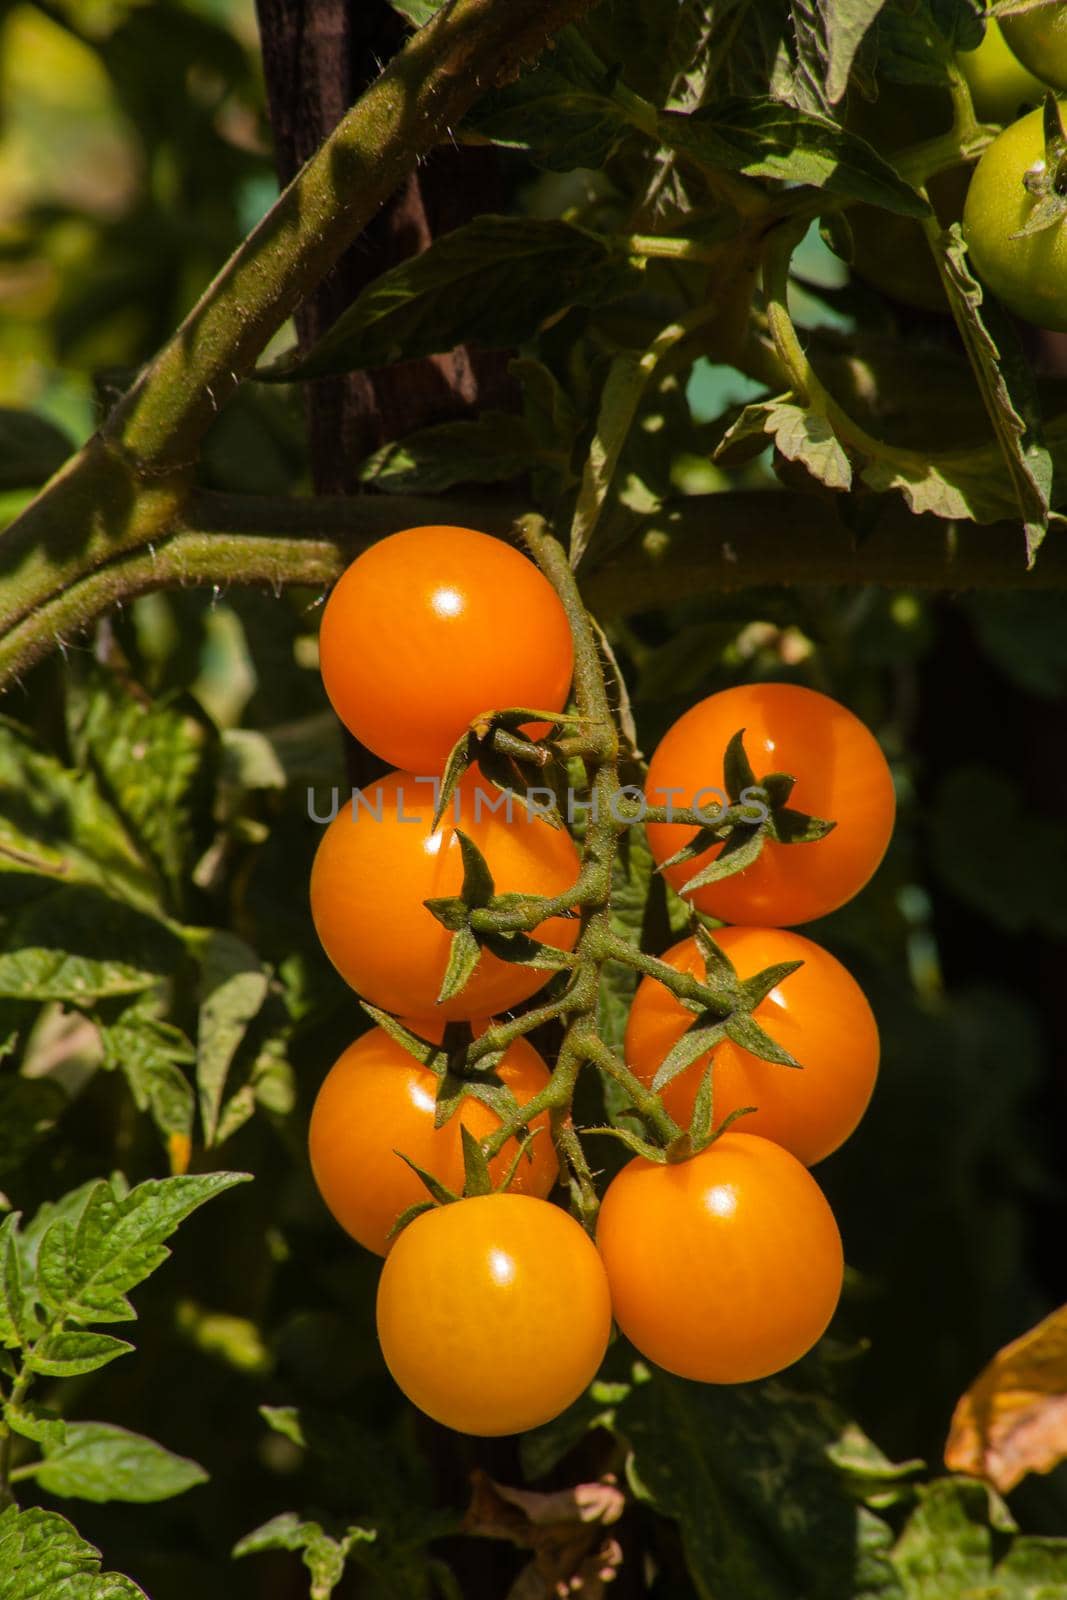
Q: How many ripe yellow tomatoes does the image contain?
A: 7